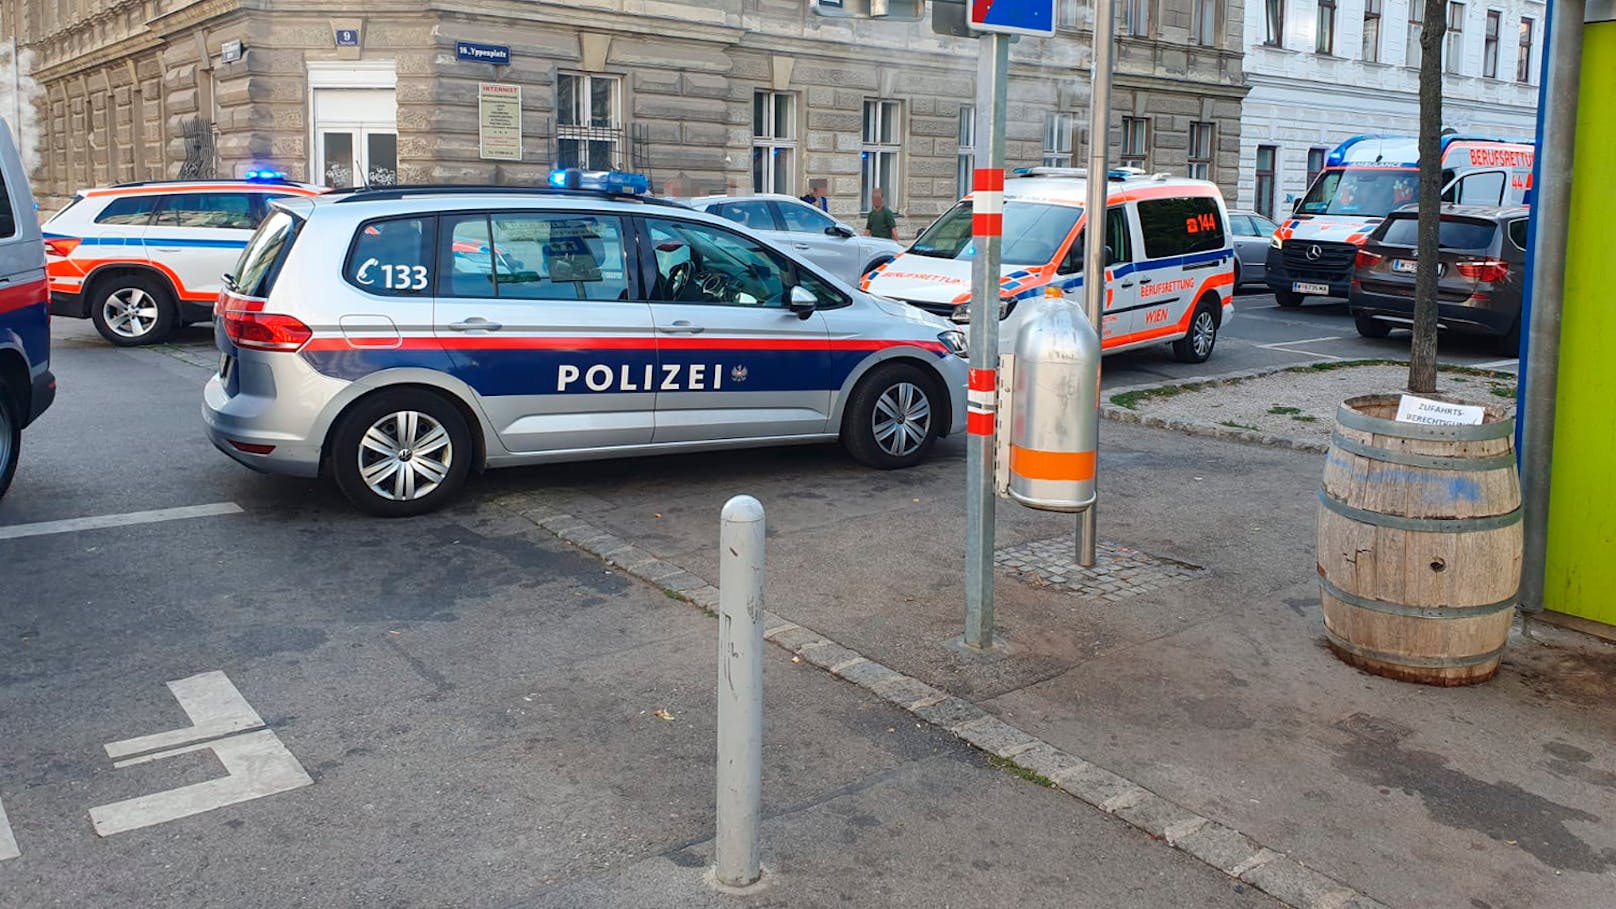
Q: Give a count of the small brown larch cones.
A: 0